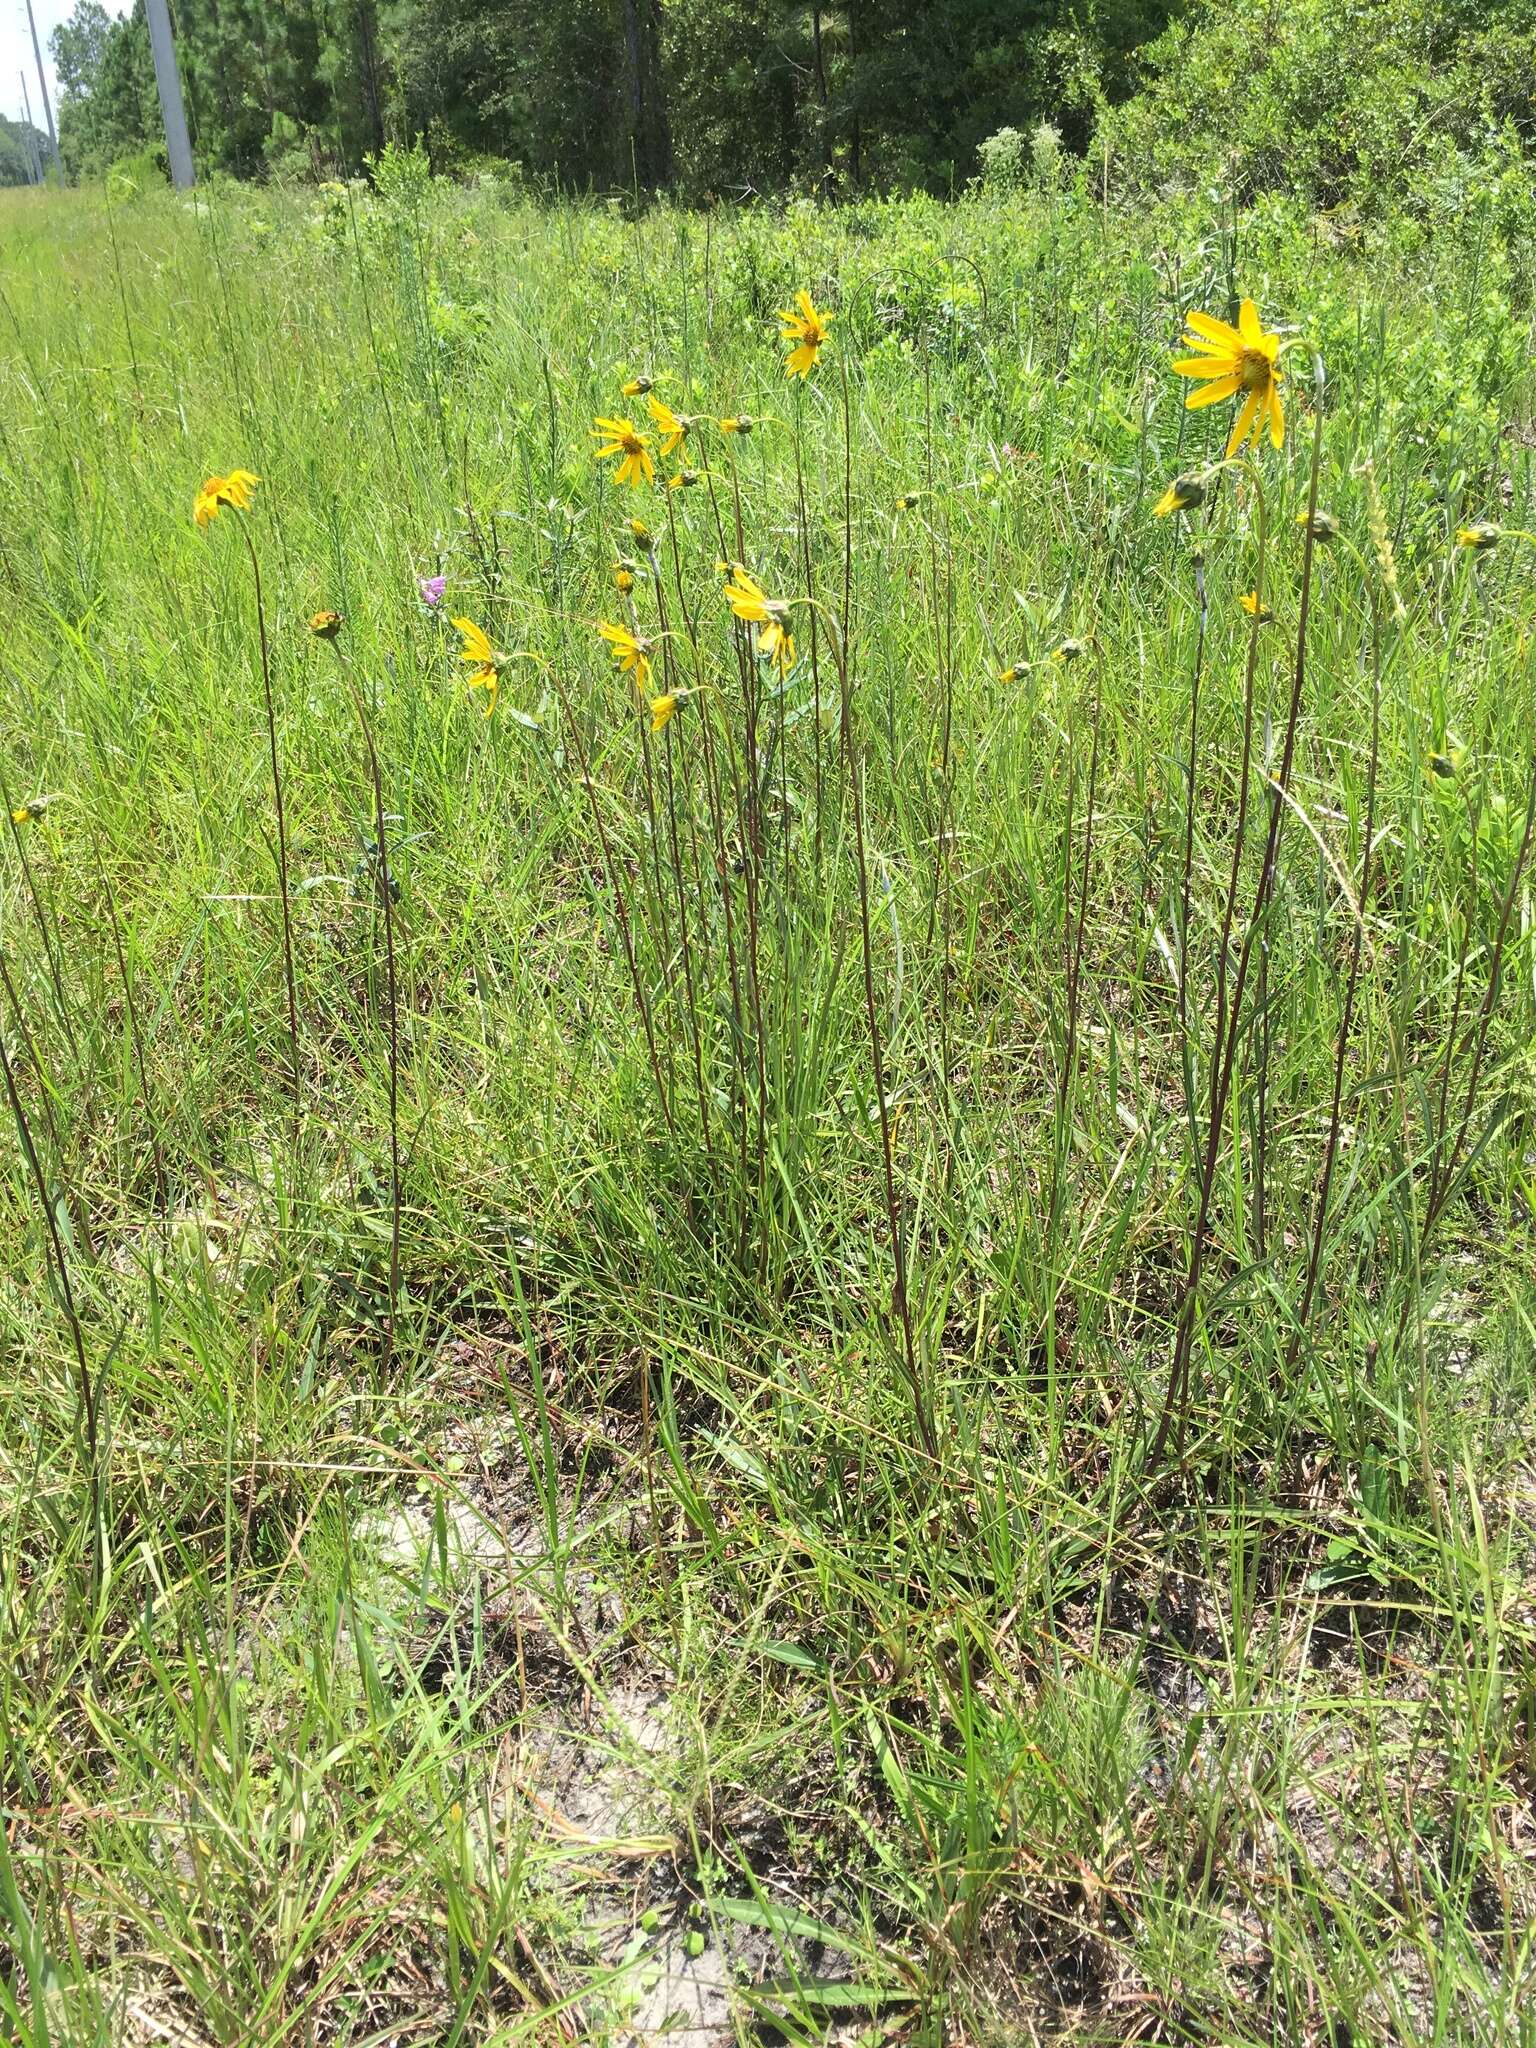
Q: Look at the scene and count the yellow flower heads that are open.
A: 8